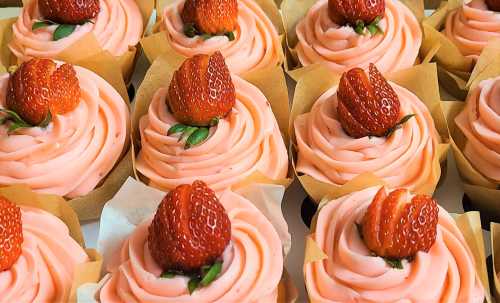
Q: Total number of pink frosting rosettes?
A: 11